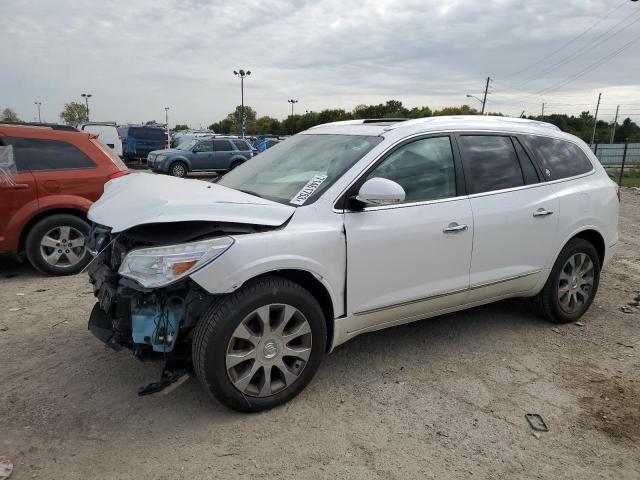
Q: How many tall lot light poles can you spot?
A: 5